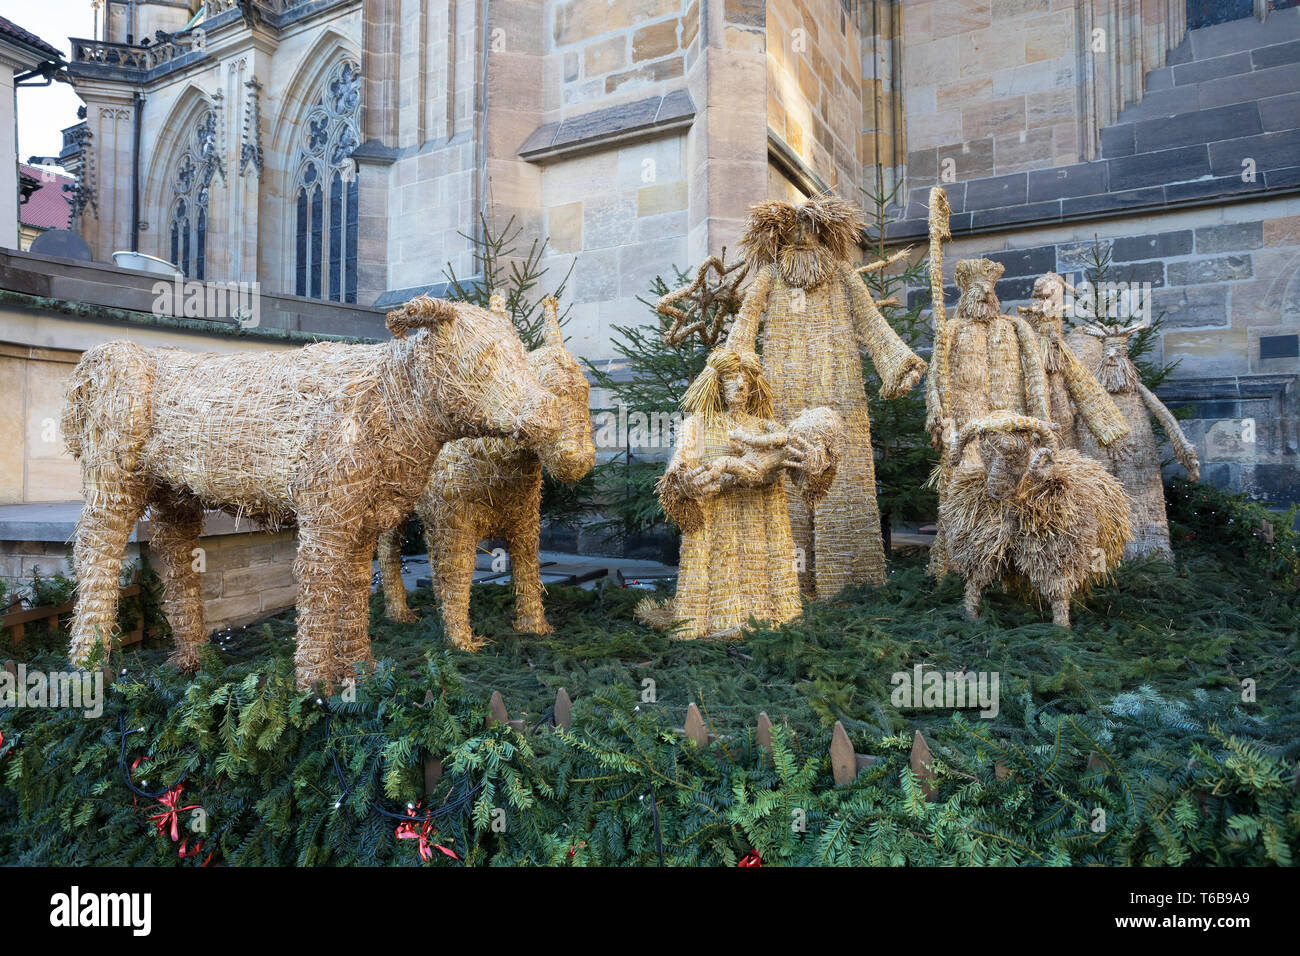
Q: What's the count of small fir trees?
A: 4